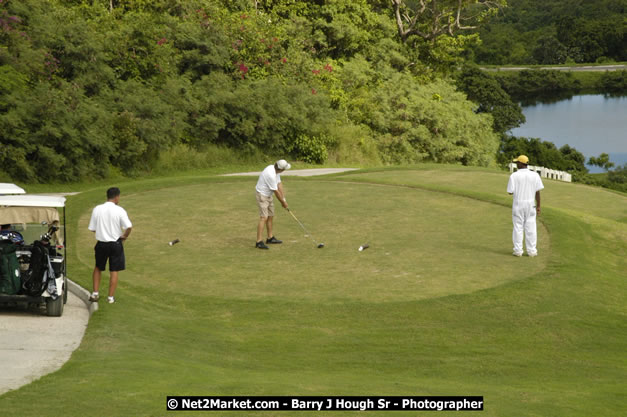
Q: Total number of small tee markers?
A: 2